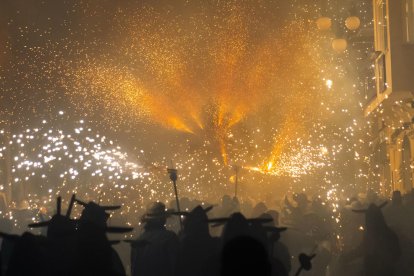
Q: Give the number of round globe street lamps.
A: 3